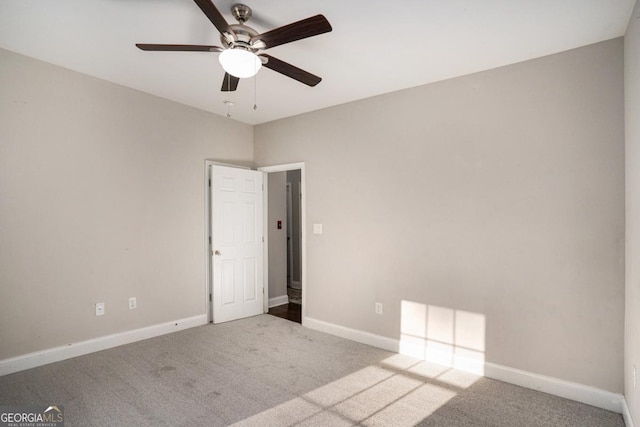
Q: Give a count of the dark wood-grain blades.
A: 5